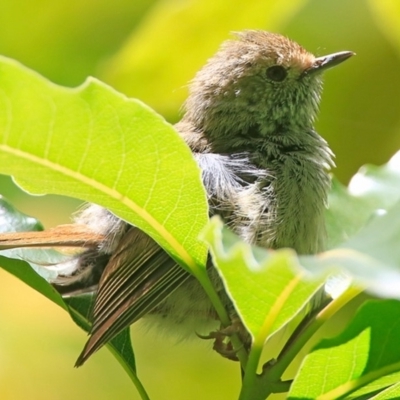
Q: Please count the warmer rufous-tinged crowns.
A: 1